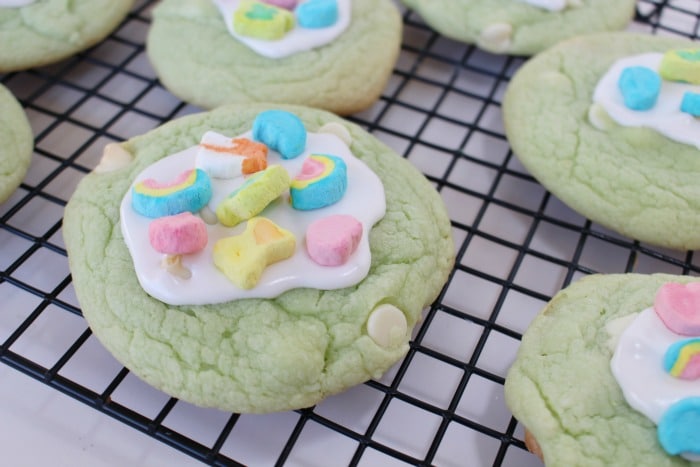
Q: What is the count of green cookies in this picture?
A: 7